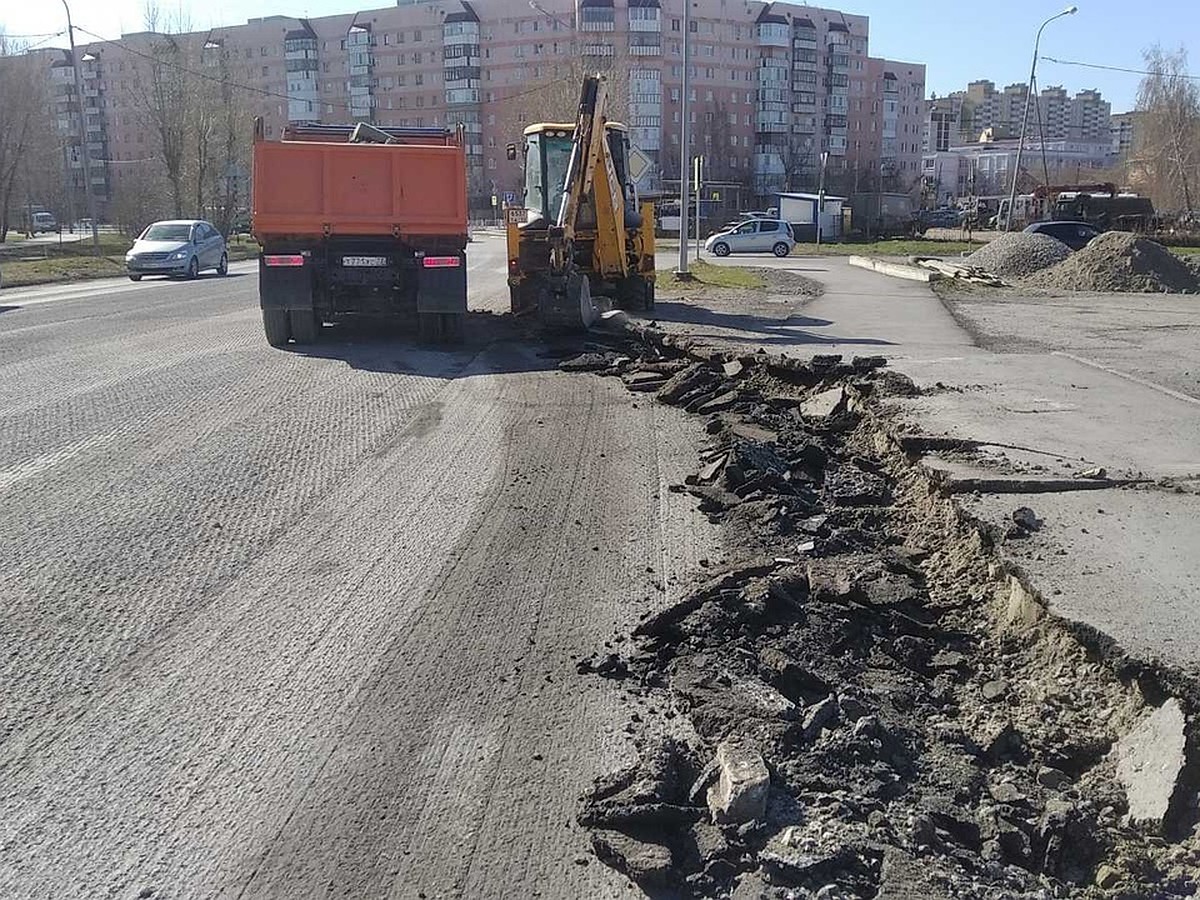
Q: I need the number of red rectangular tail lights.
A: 2